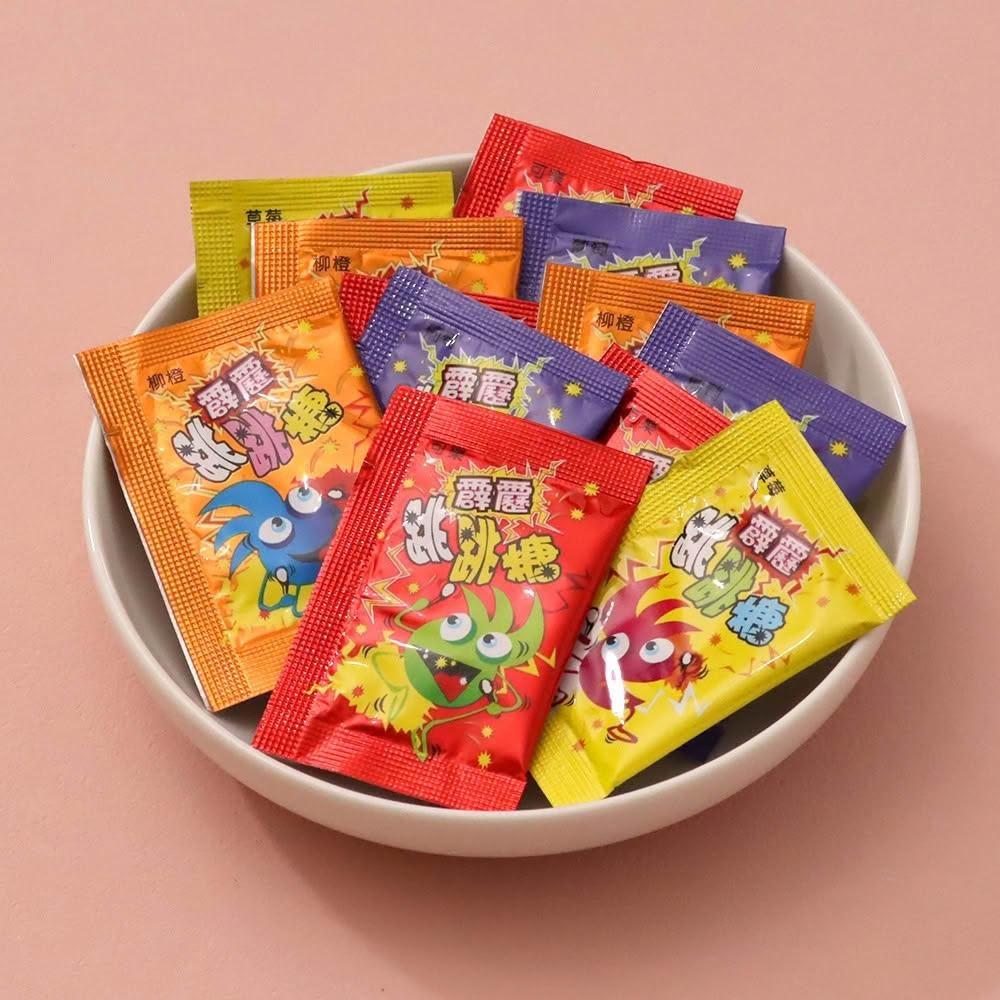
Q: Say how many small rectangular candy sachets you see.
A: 12